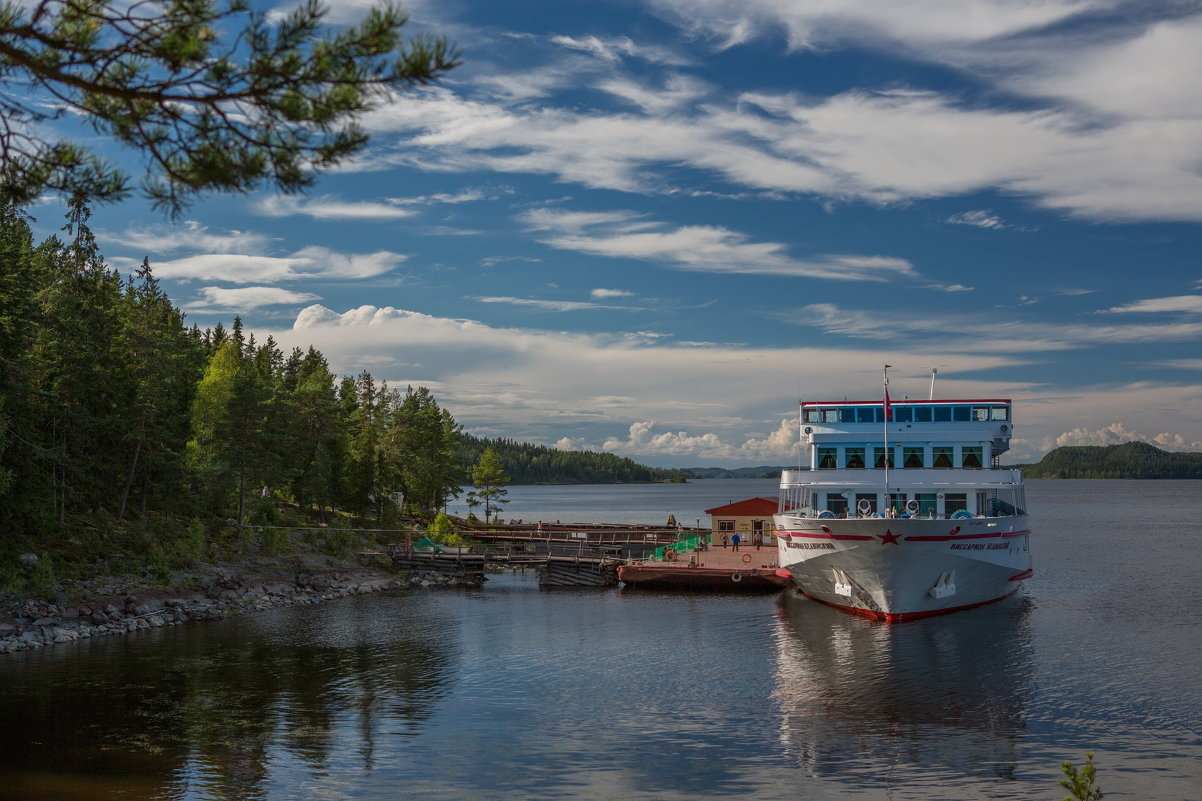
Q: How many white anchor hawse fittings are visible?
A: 2